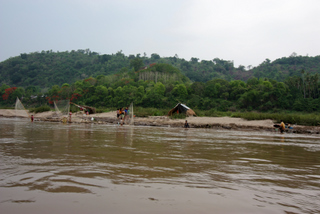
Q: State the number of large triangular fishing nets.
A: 3